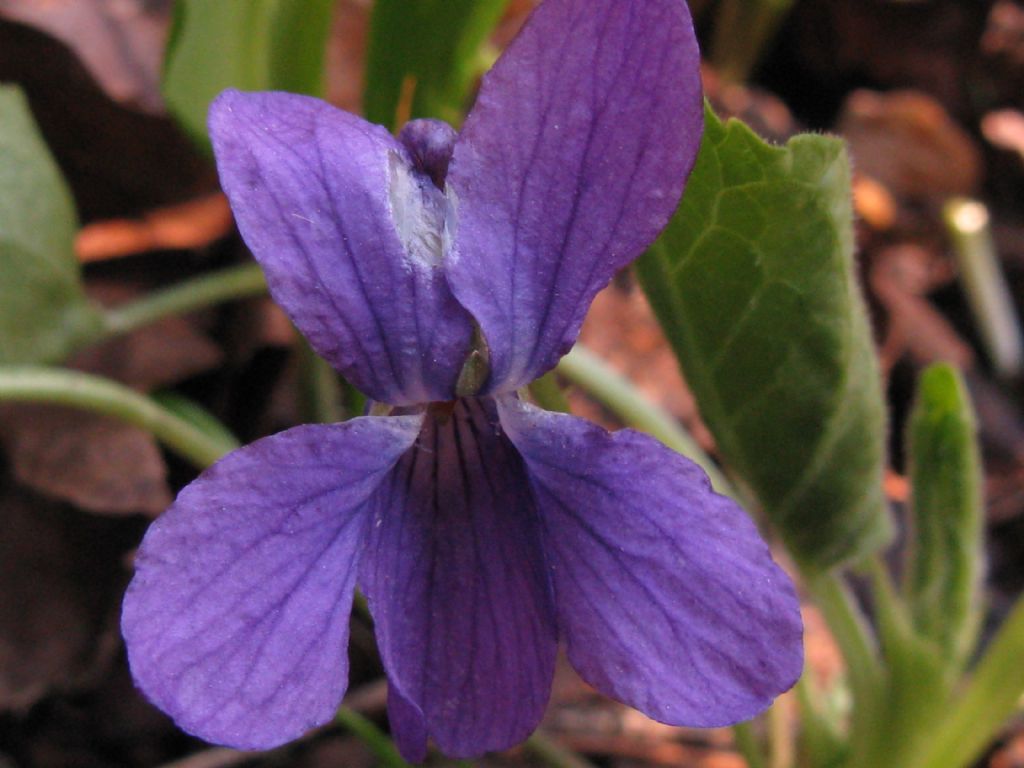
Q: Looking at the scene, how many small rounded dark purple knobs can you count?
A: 1